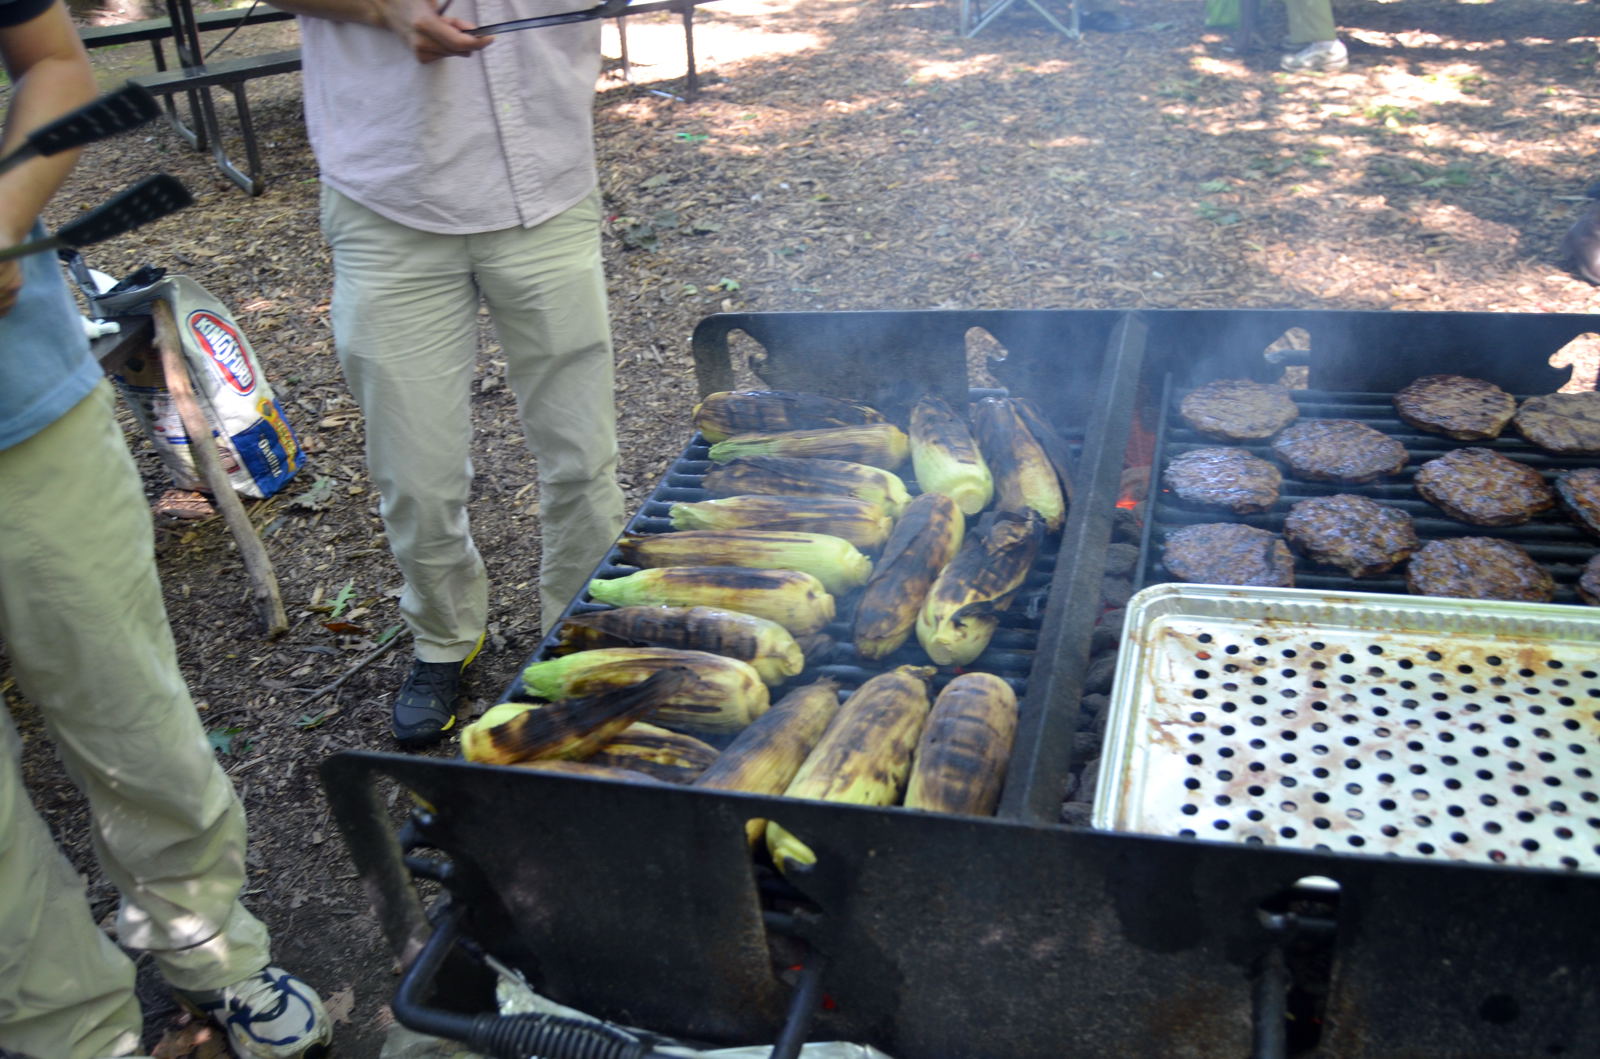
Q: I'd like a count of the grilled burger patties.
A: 11